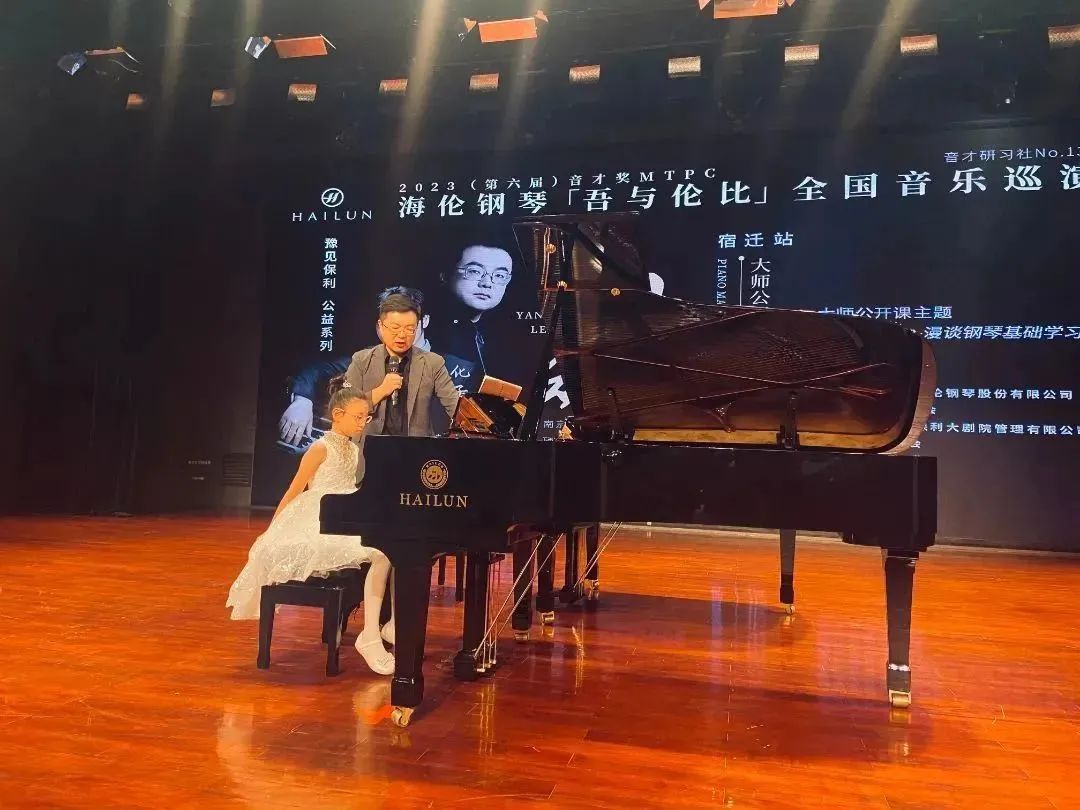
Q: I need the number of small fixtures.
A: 10